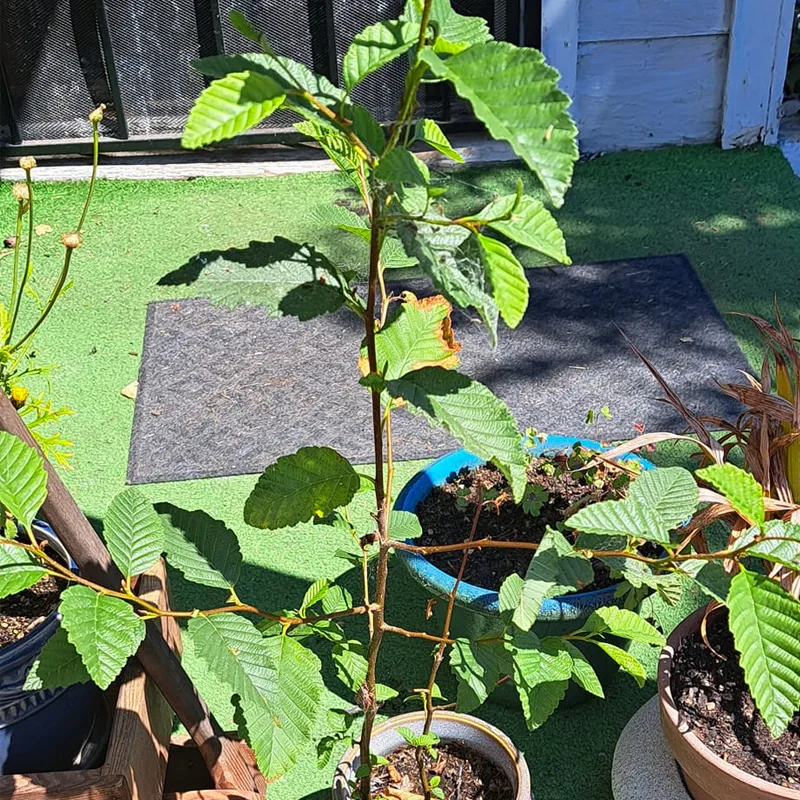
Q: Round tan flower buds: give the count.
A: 4